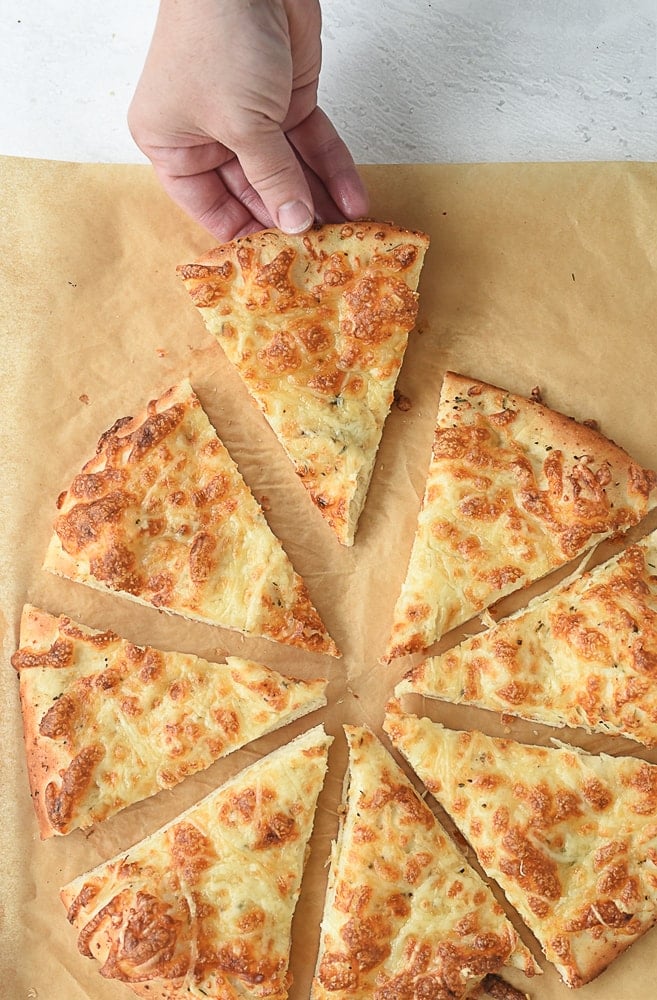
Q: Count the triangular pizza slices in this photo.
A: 8